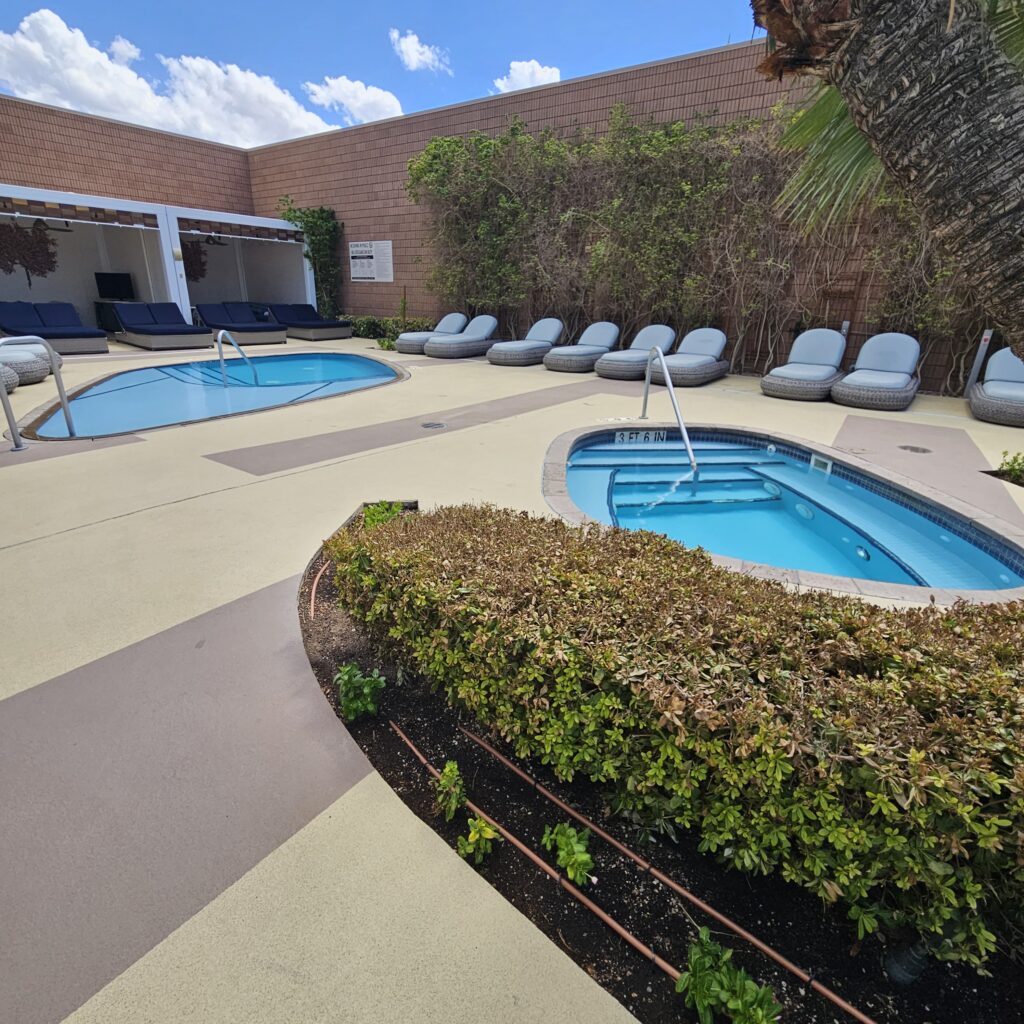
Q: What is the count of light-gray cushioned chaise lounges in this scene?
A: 12